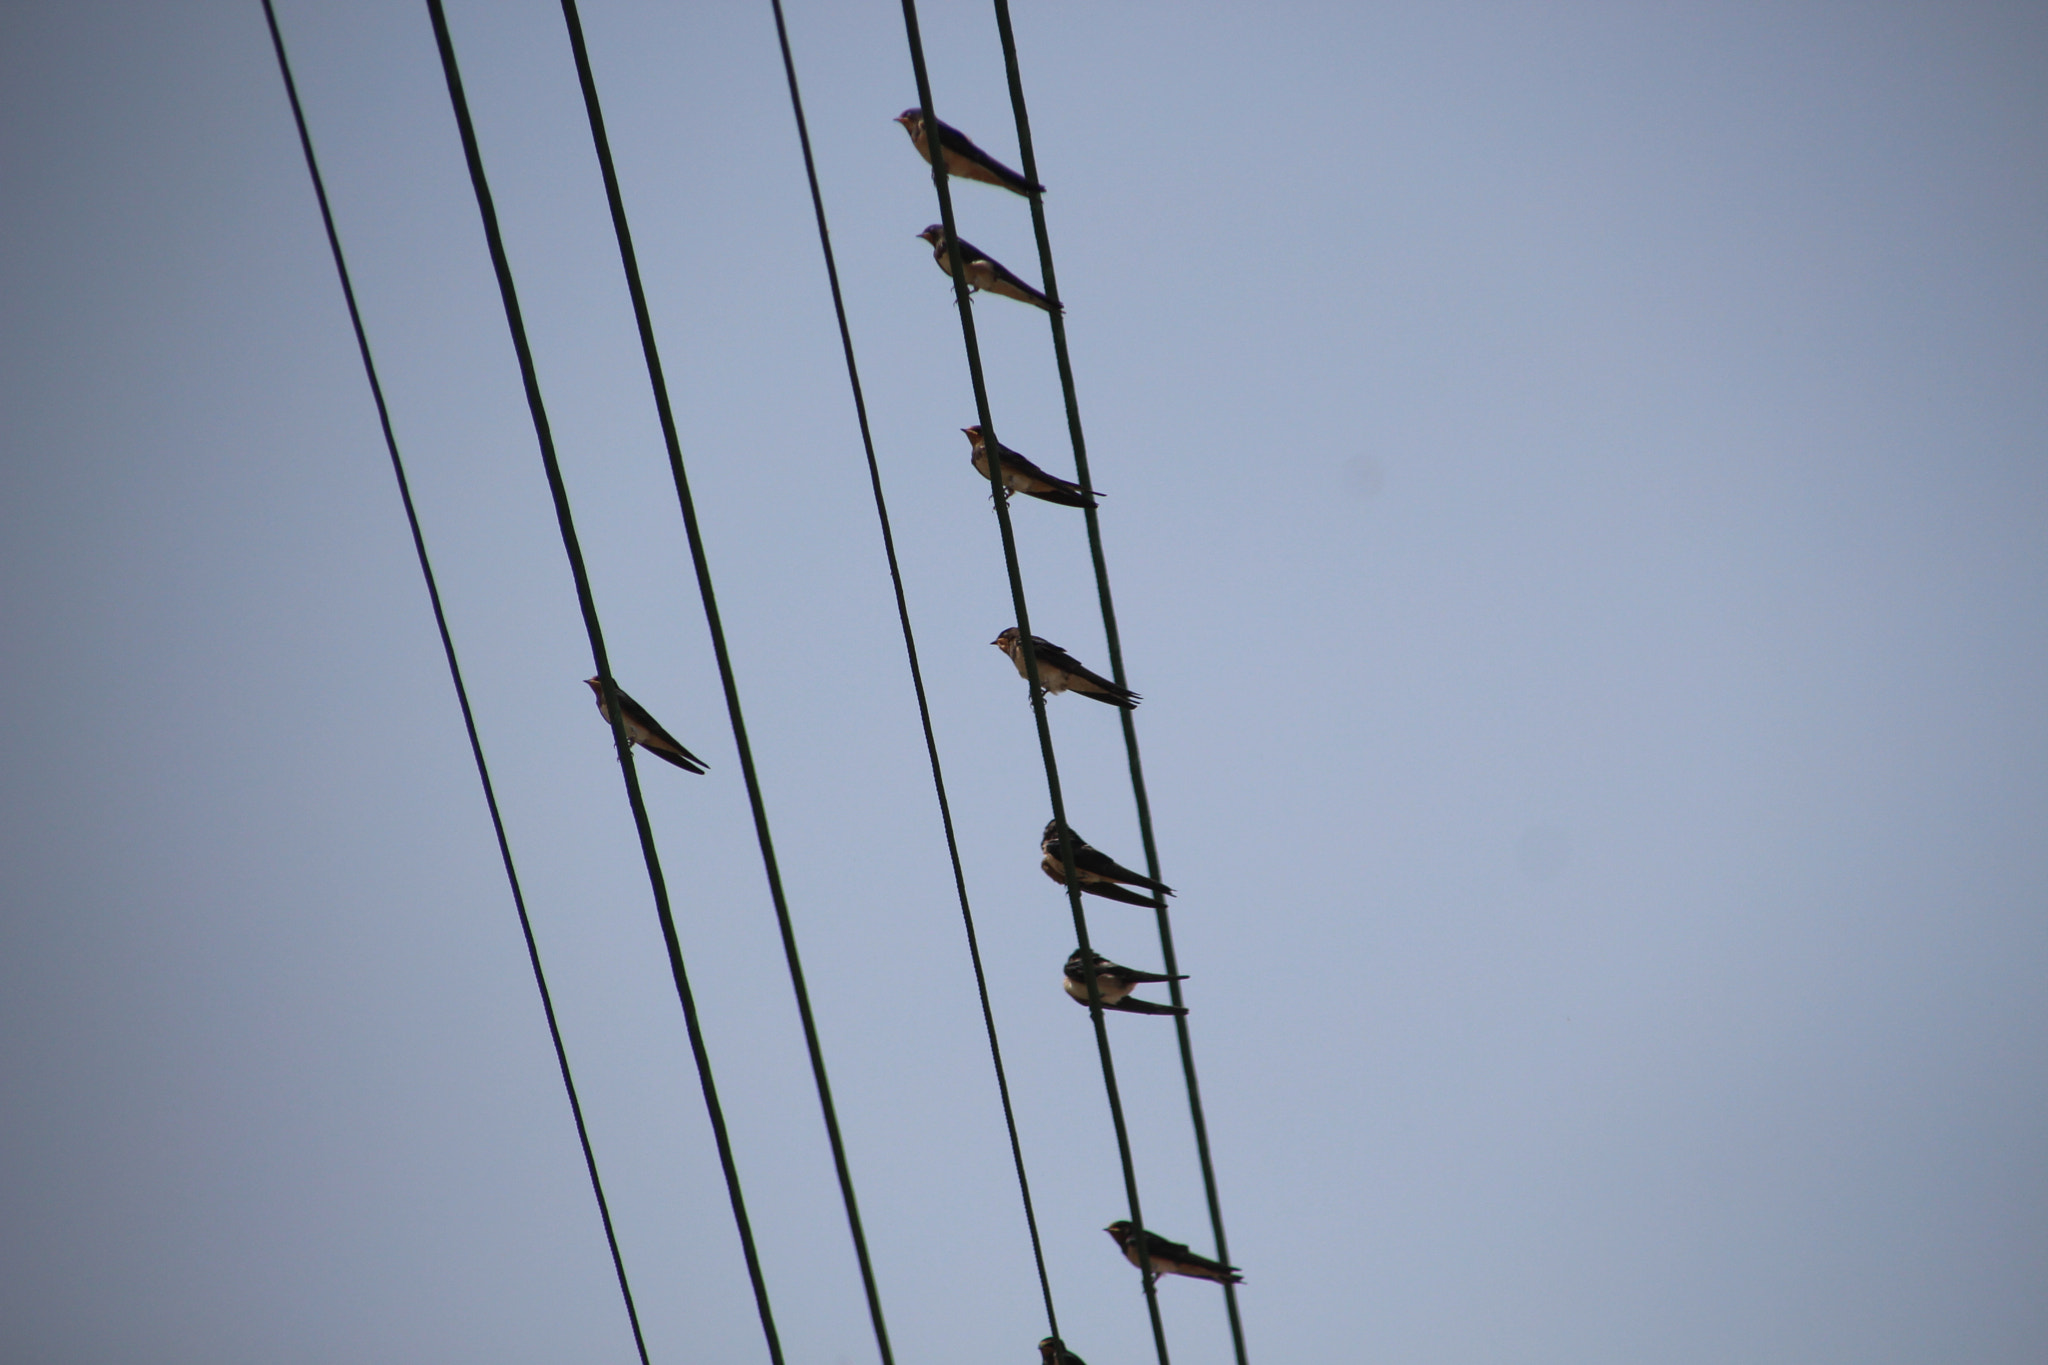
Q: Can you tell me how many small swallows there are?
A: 9